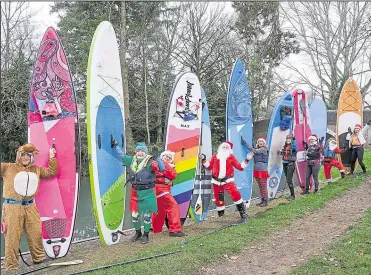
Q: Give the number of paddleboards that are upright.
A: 9